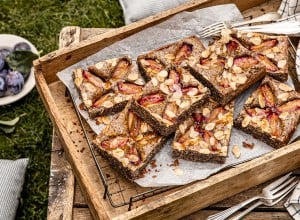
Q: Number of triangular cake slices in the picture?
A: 0